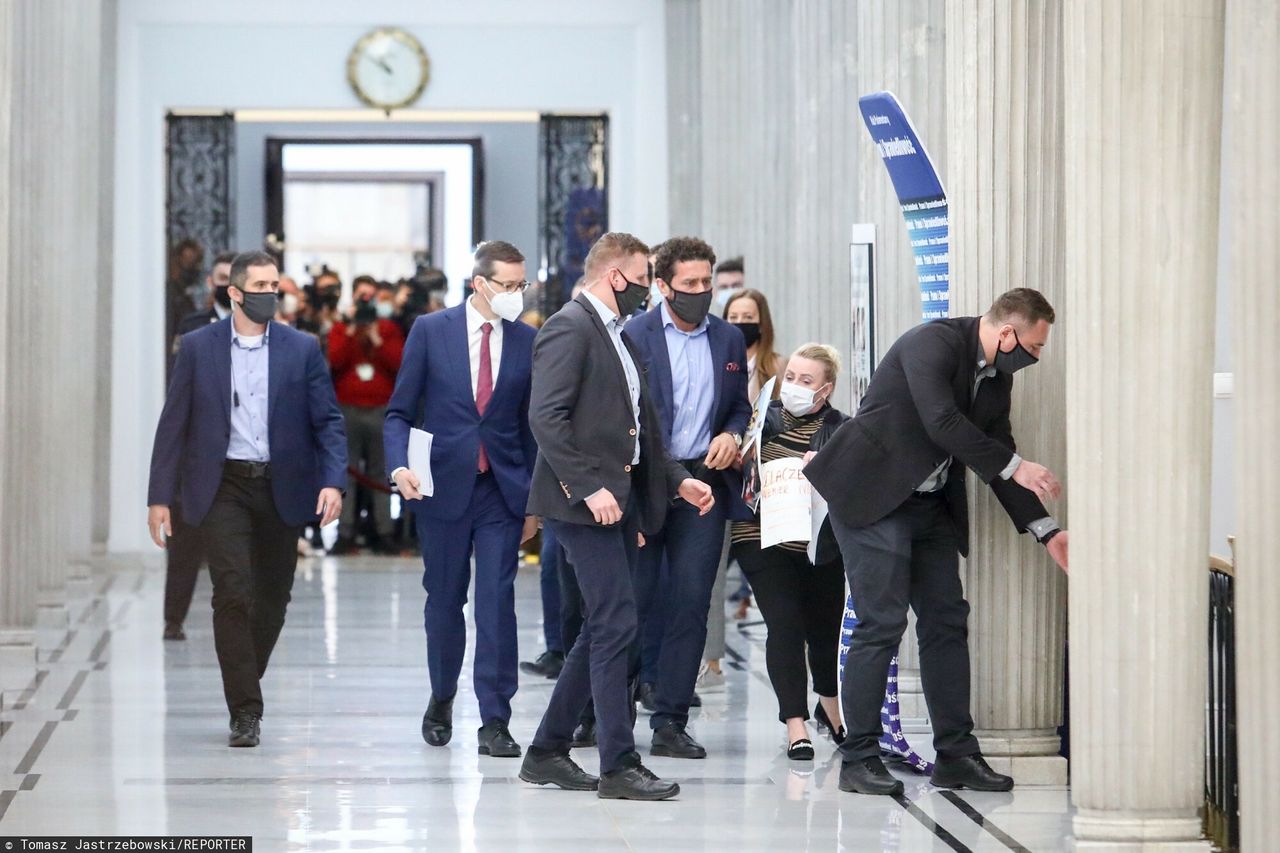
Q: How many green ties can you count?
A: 0